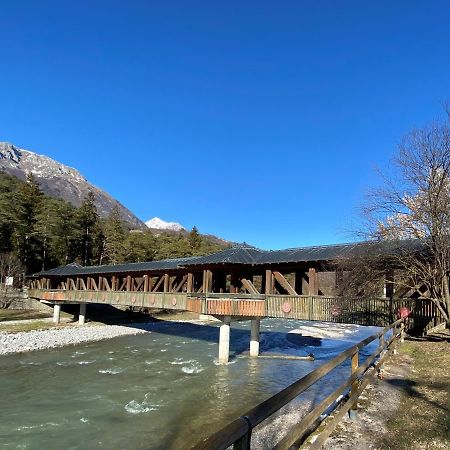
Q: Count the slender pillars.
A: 4